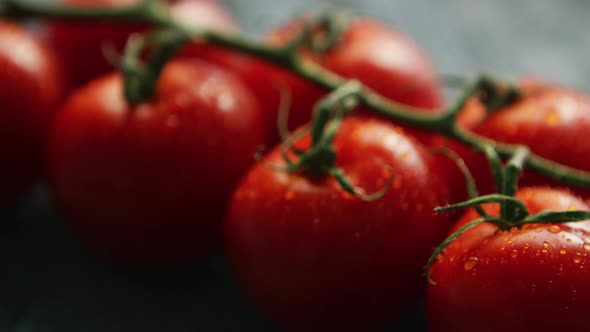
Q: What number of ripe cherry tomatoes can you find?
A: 7